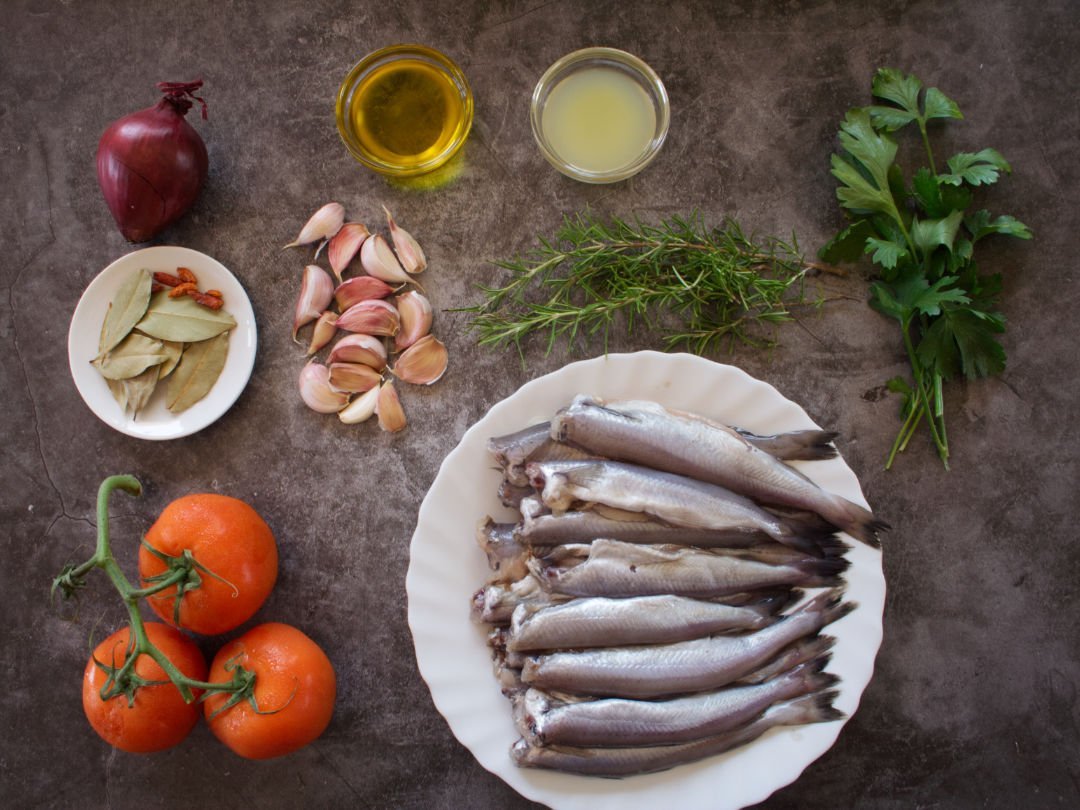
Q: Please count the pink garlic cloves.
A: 15